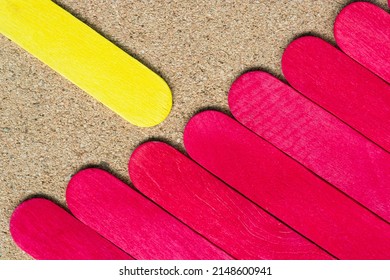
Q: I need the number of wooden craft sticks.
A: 8